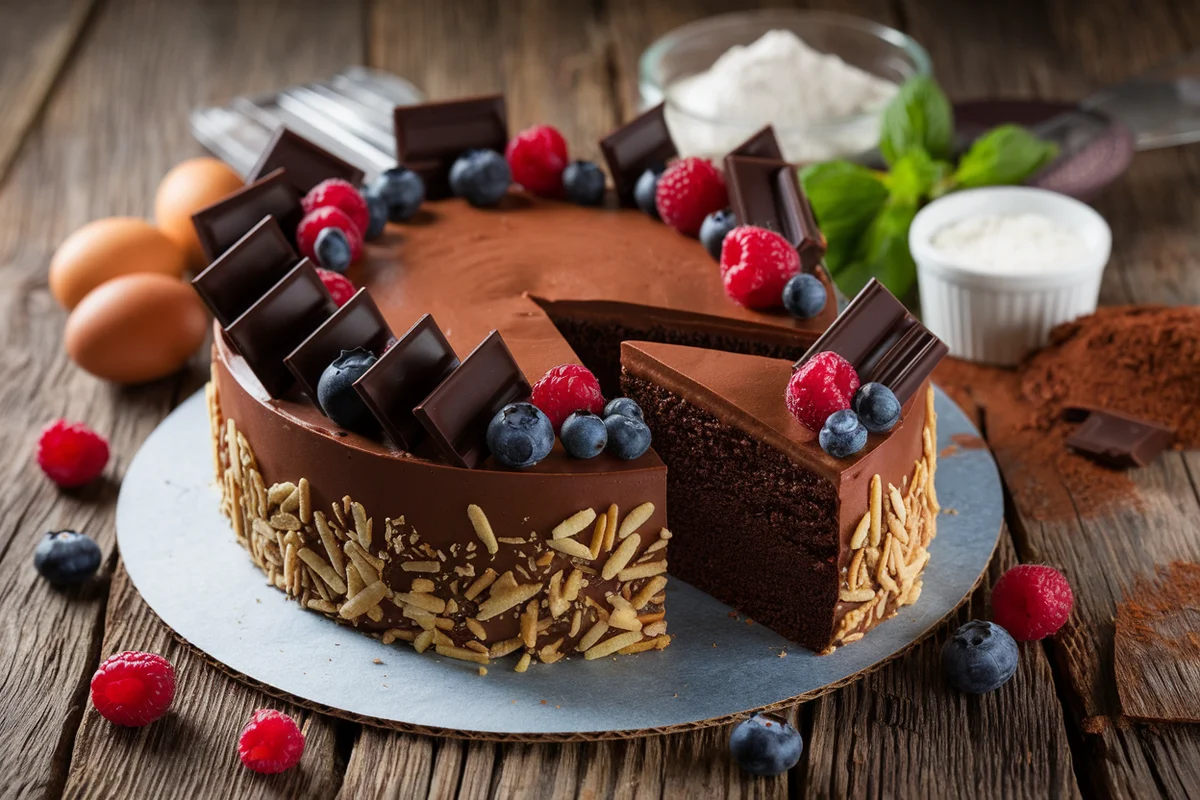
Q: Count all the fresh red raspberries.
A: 12